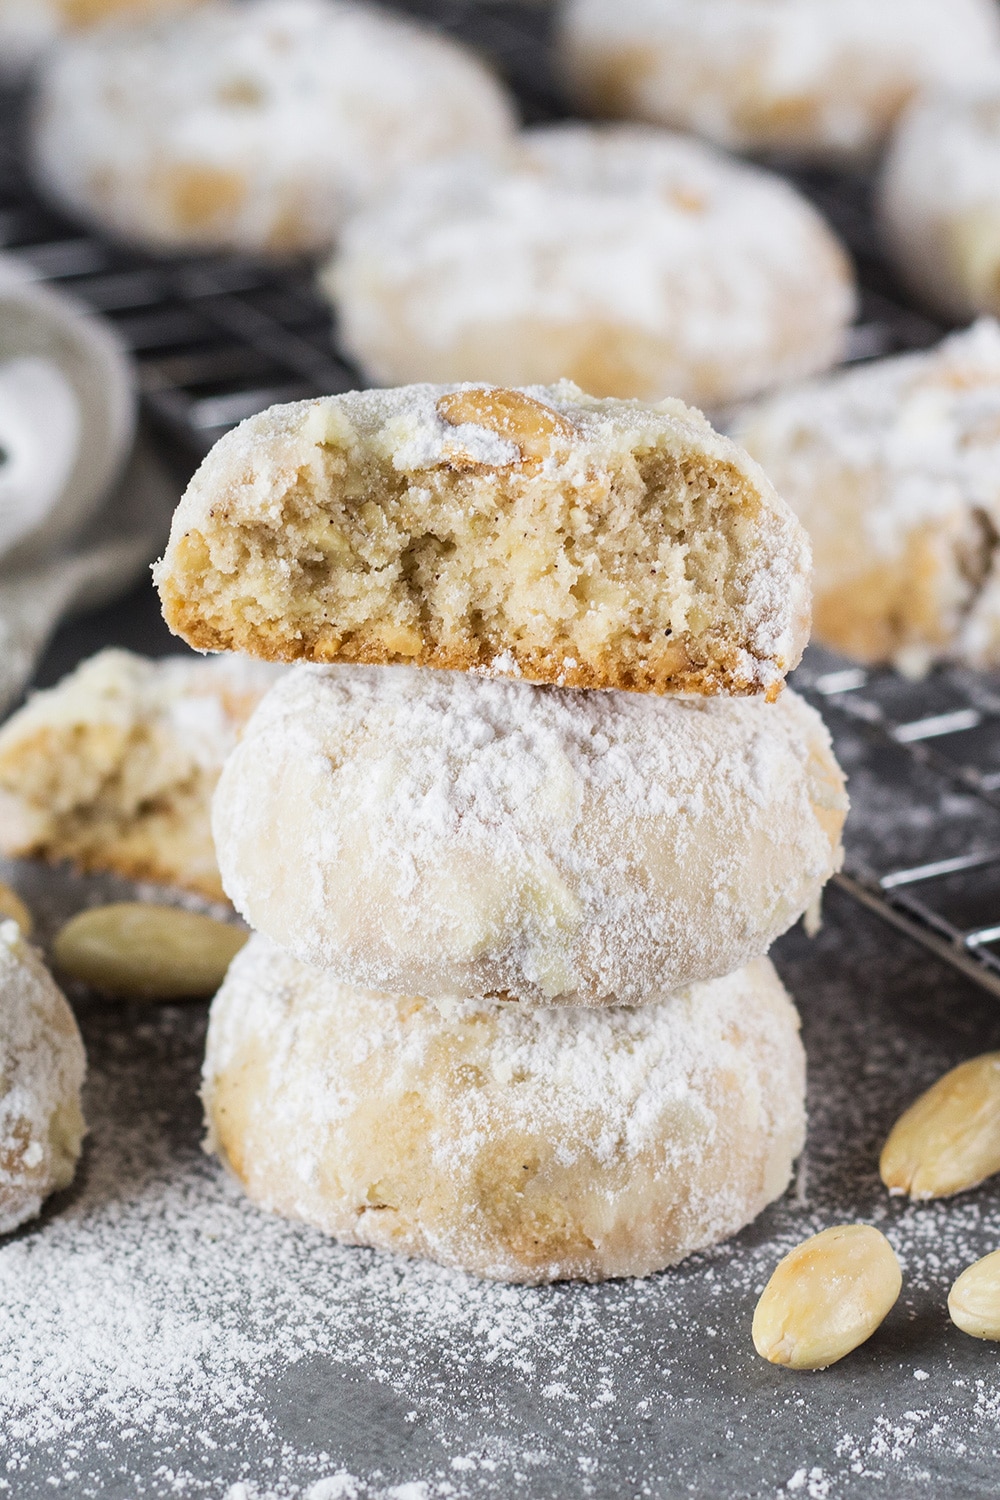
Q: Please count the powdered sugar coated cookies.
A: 11